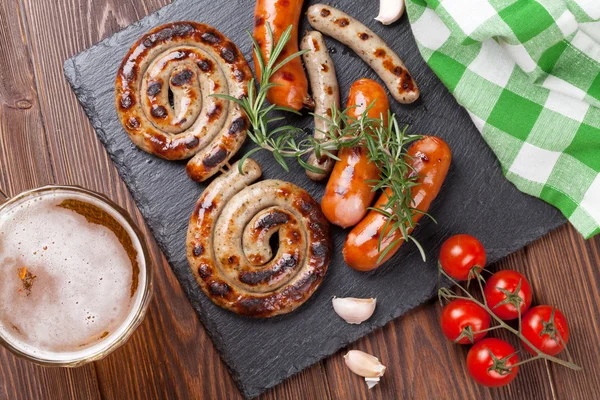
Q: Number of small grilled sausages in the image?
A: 2